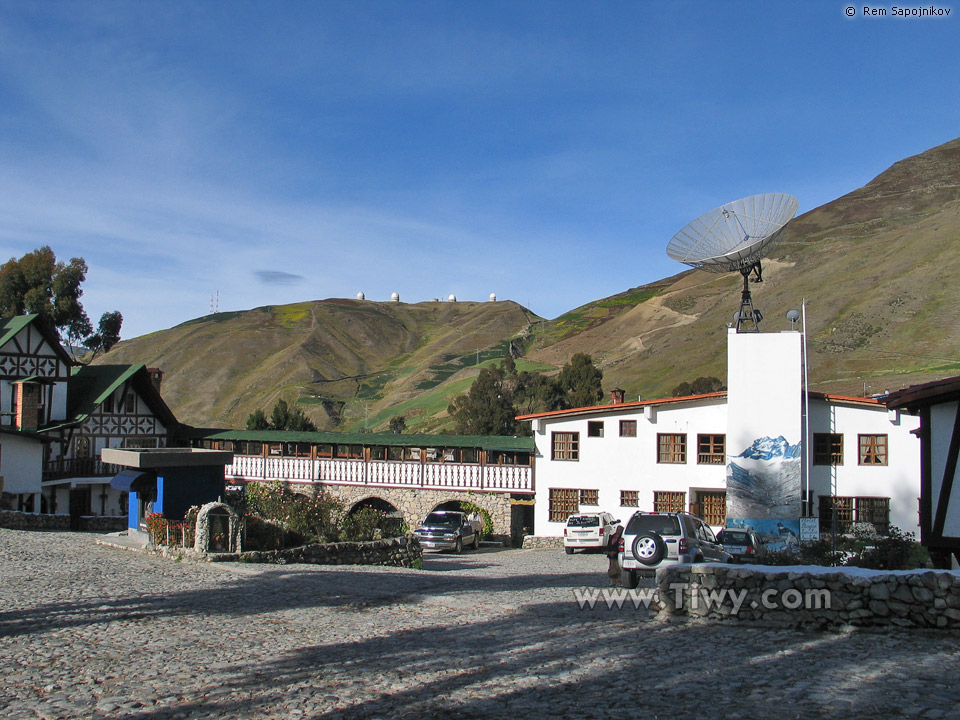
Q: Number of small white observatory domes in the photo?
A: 4